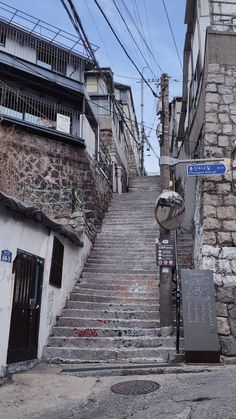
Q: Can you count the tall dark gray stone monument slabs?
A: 1